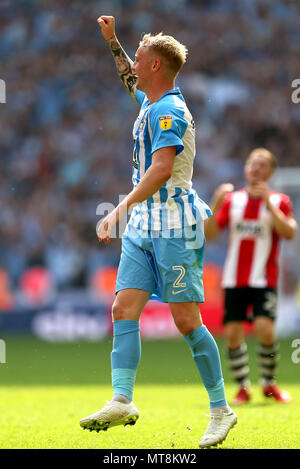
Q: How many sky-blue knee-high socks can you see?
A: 2